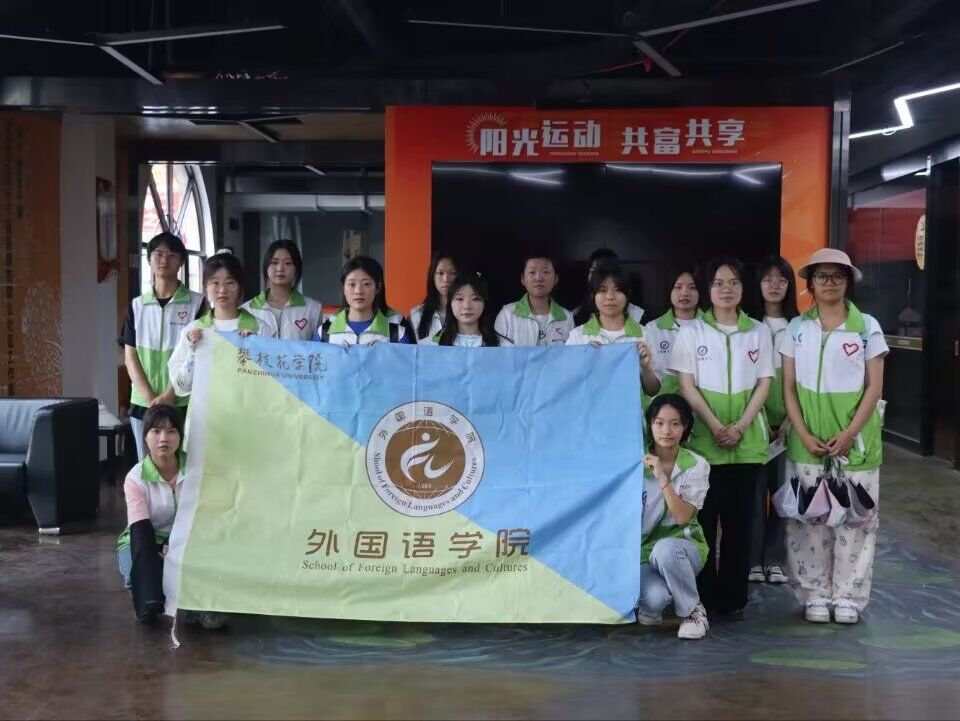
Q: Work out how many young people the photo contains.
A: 15